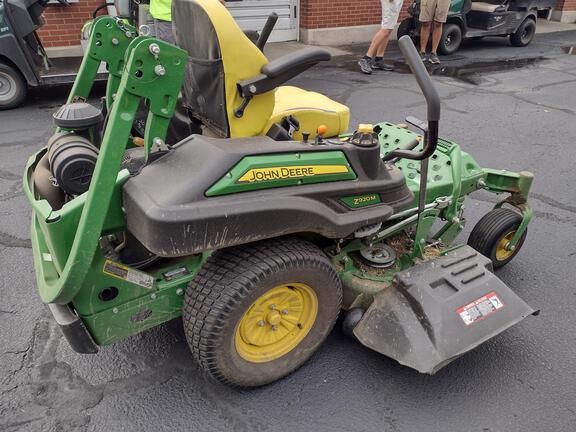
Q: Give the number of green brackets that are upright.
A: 2